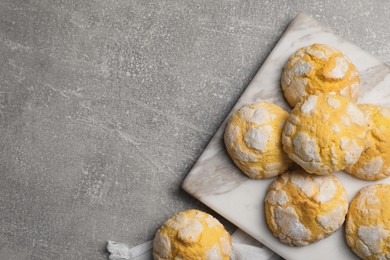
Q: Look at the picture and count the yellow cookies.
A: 7